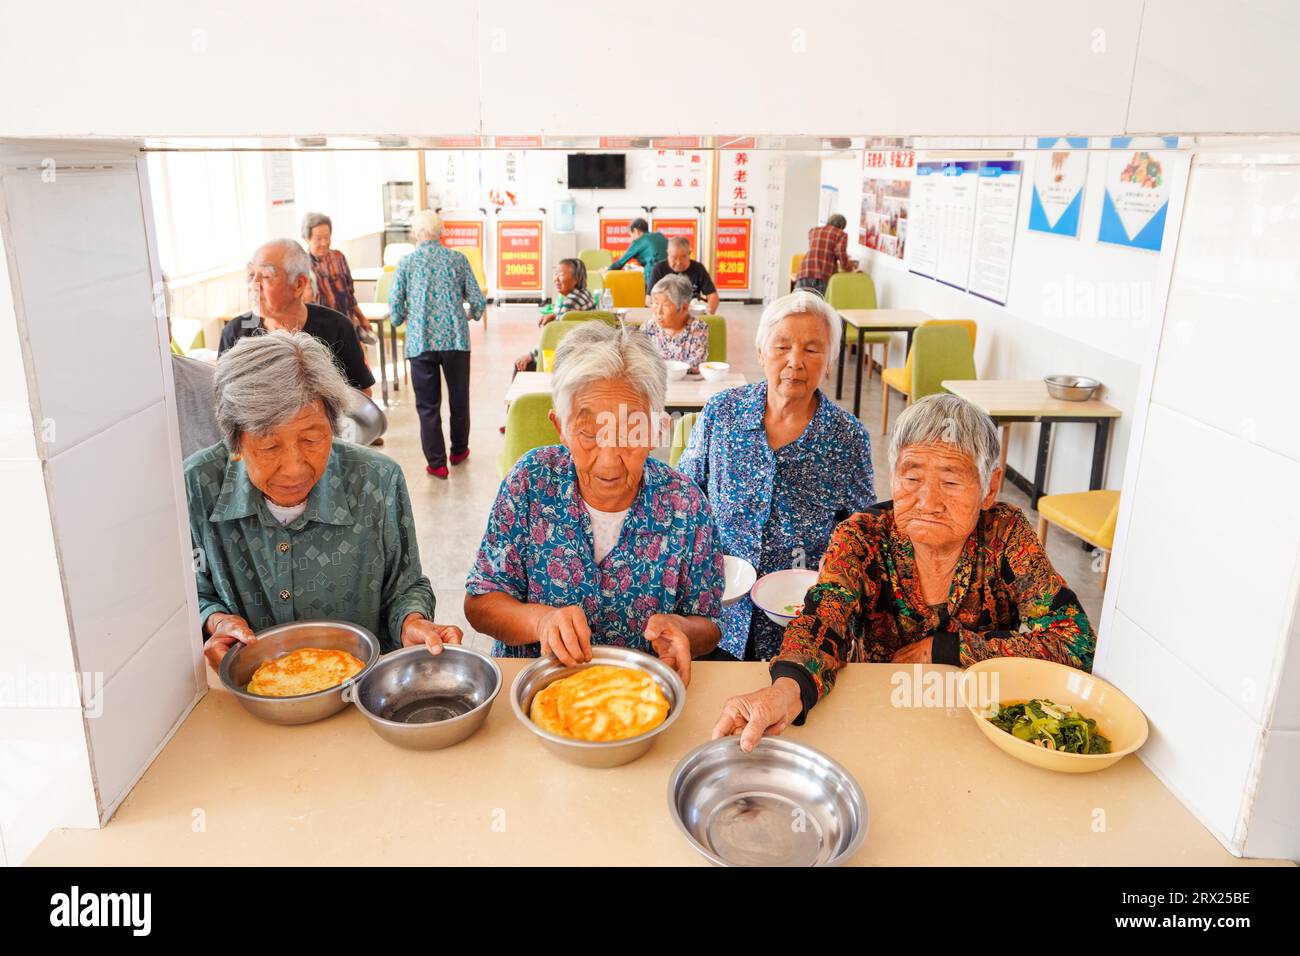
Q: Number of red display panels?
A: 5